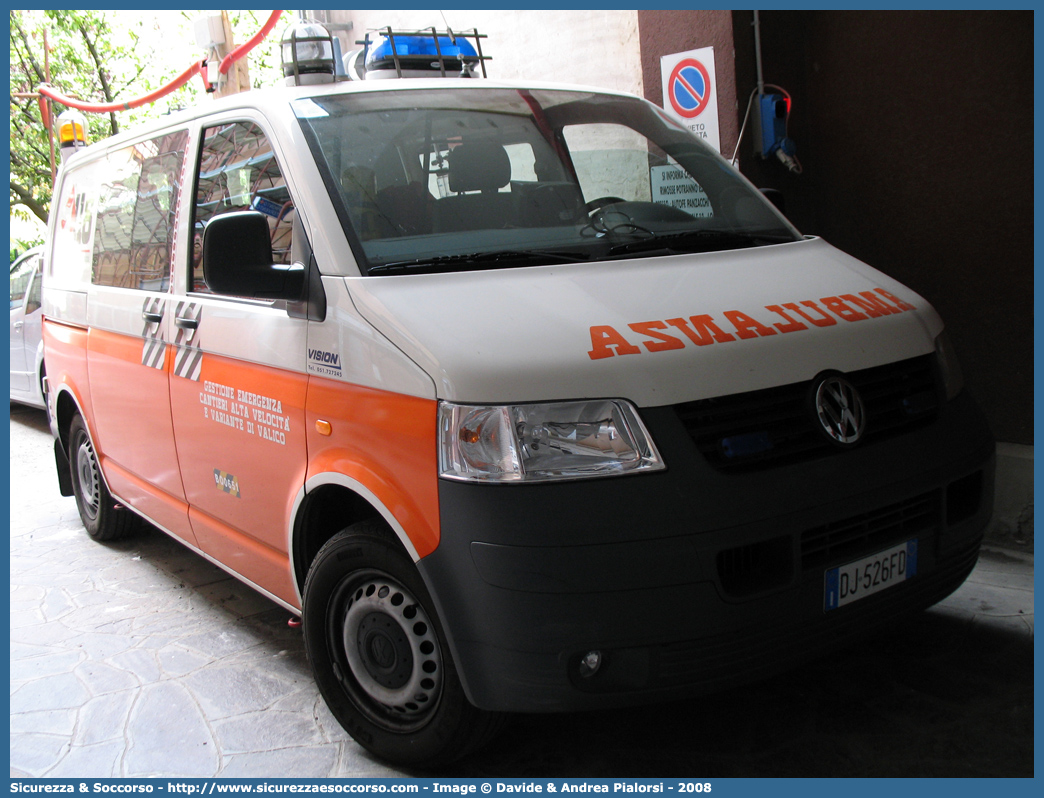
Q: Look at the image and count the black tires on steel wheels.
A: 2